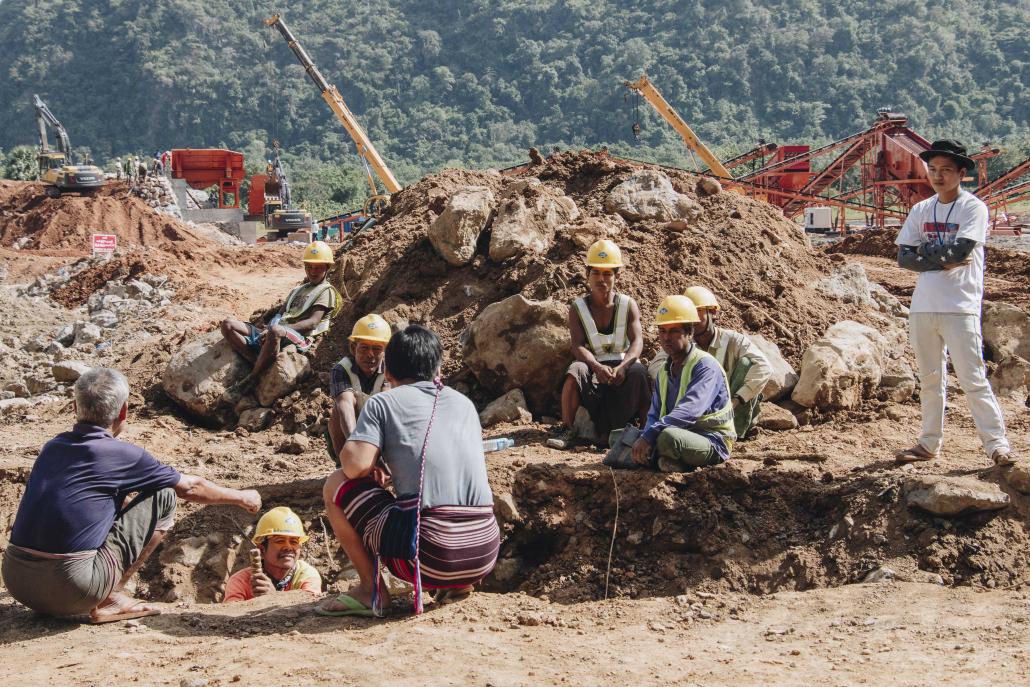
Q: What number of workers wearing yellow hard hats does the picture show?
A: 6